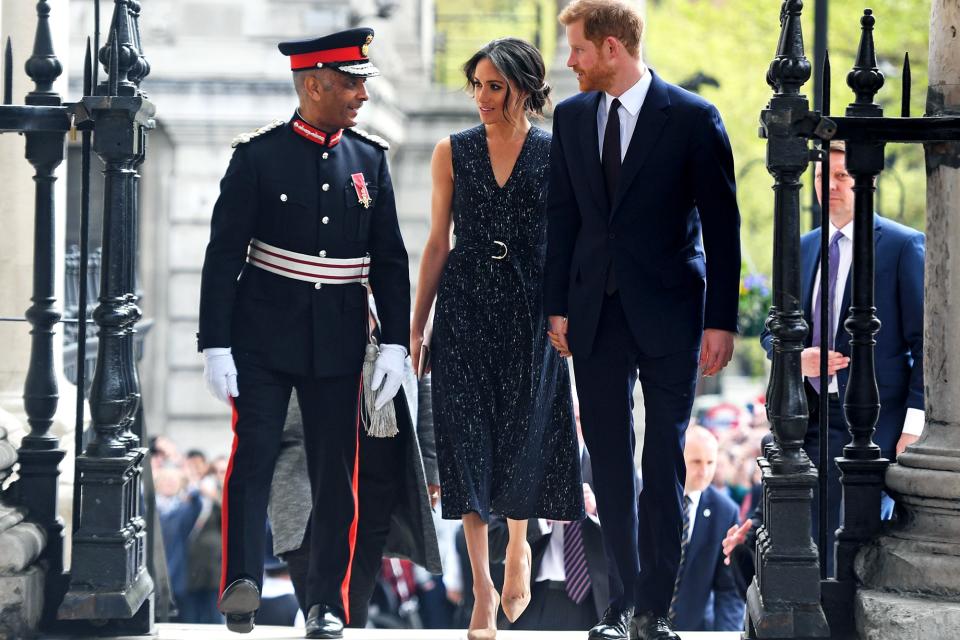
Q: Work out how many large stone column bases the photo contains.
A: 2